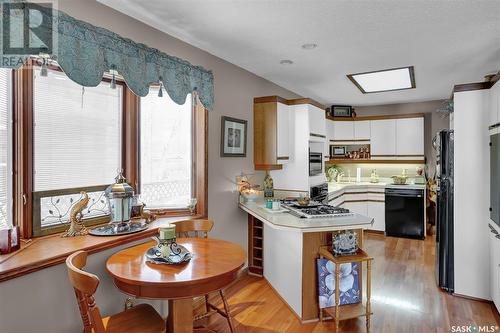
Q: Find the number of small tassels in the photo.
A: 4